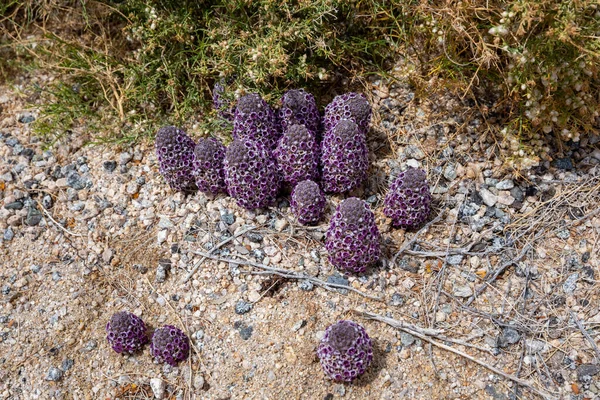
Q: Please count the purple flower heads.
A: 15